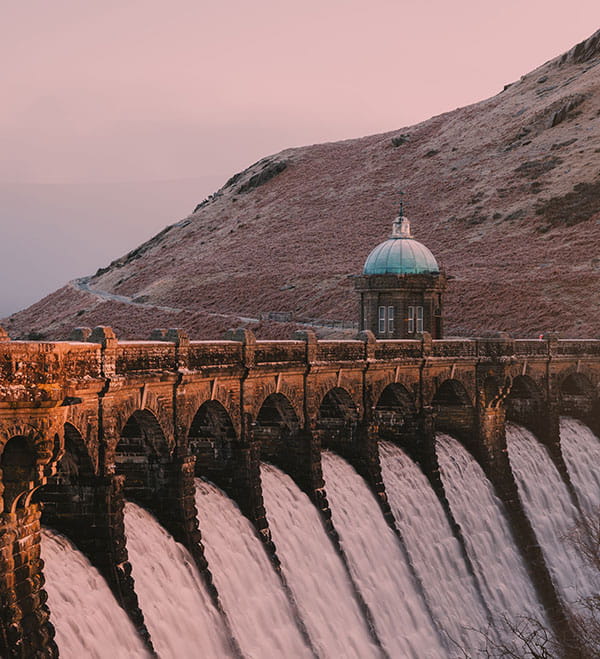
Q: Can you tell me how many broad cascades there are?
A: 9